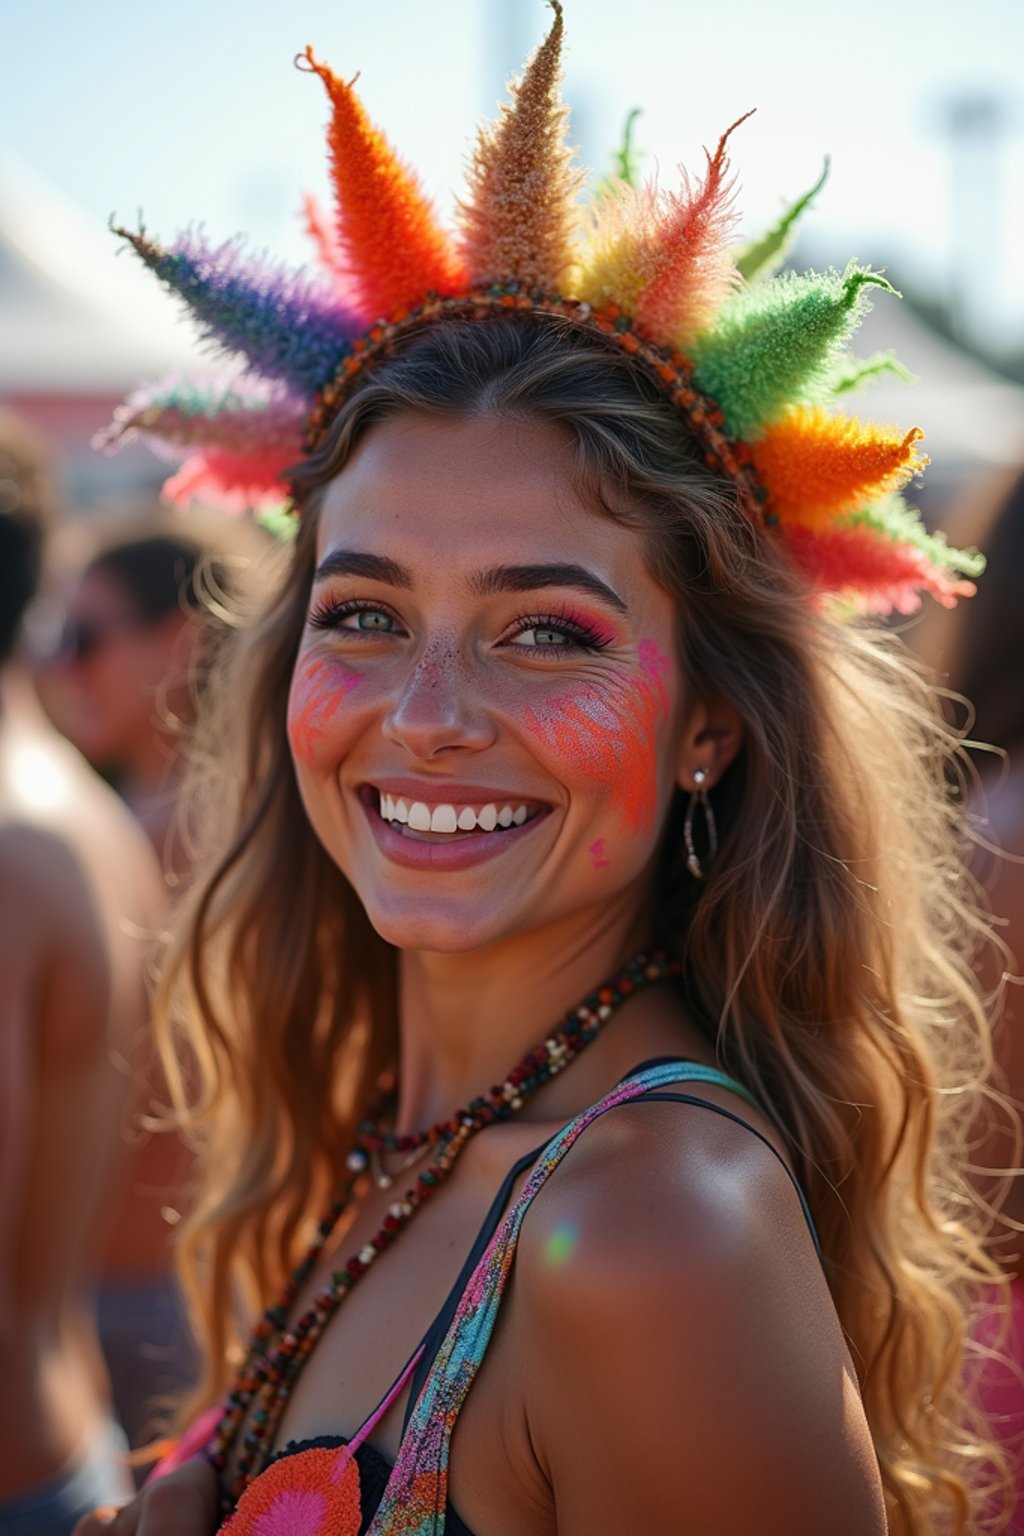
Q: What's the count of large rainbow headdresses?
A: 1